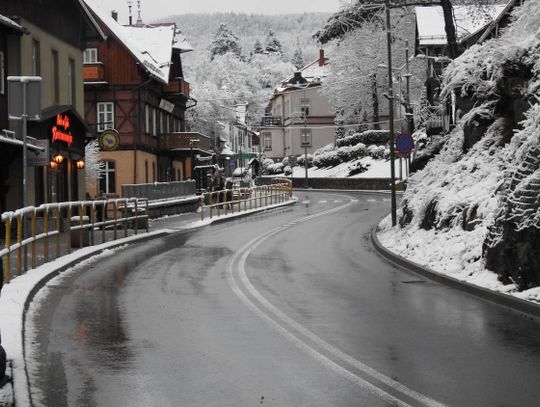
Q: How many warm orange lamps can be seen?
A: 3